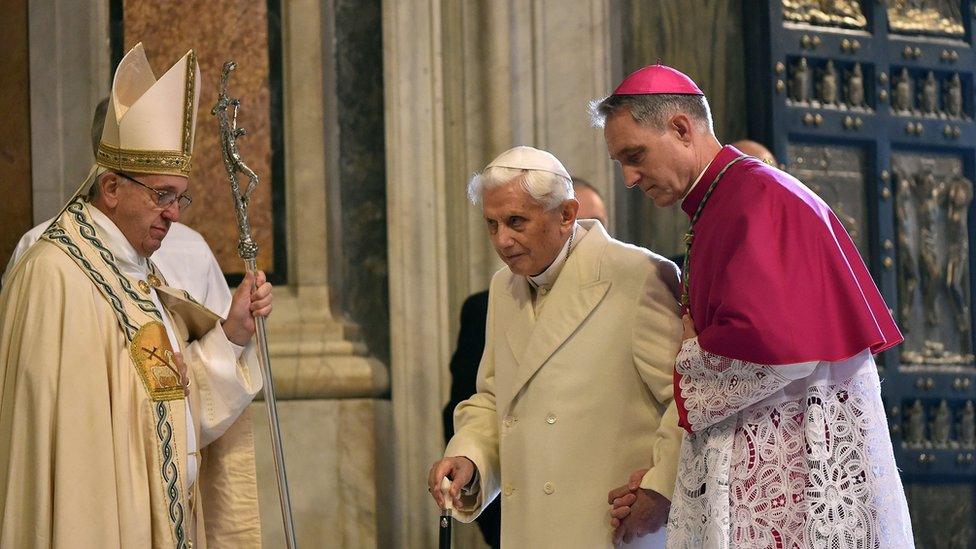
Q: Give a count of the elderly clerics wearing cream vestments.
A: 2